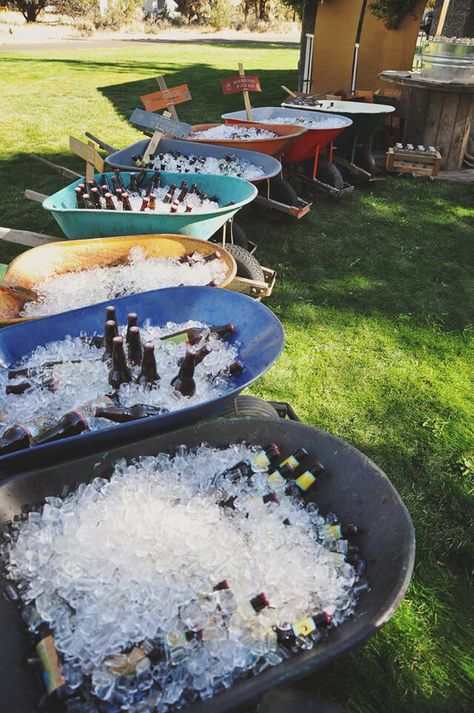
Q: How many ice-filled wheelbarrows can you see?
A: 7